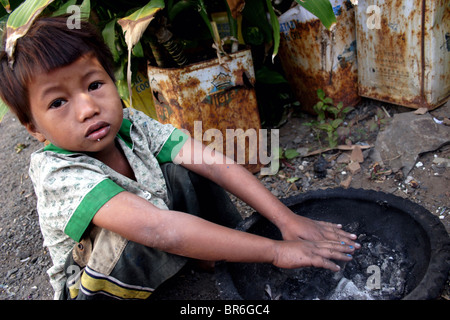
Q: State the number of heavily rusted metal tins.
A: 3